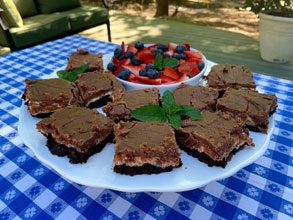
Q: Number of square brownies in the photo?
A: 10